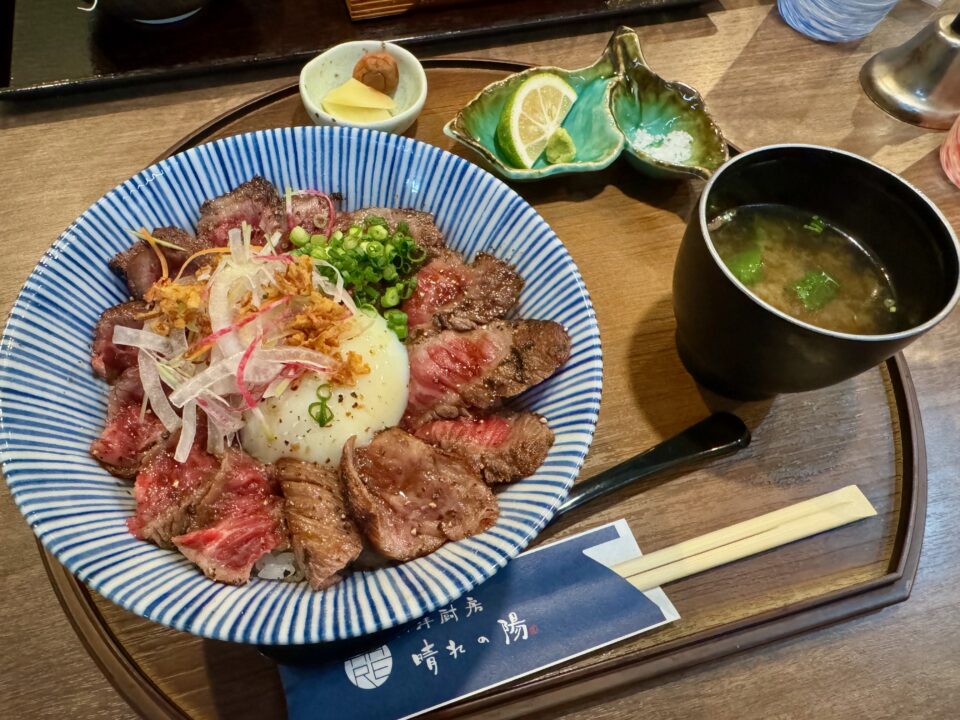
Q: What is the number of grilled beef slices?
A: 13